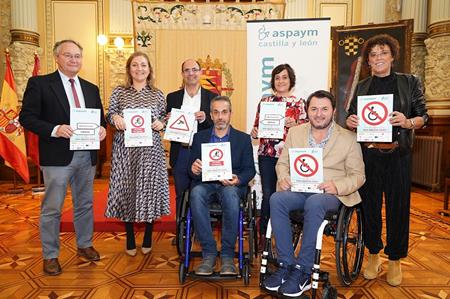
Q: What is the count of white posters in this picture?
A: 7